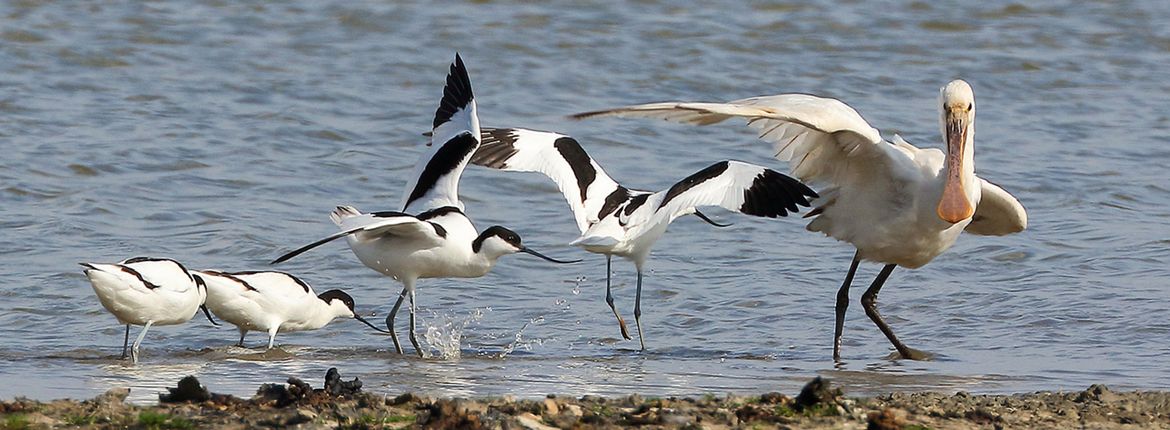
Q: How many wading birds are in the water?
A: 5